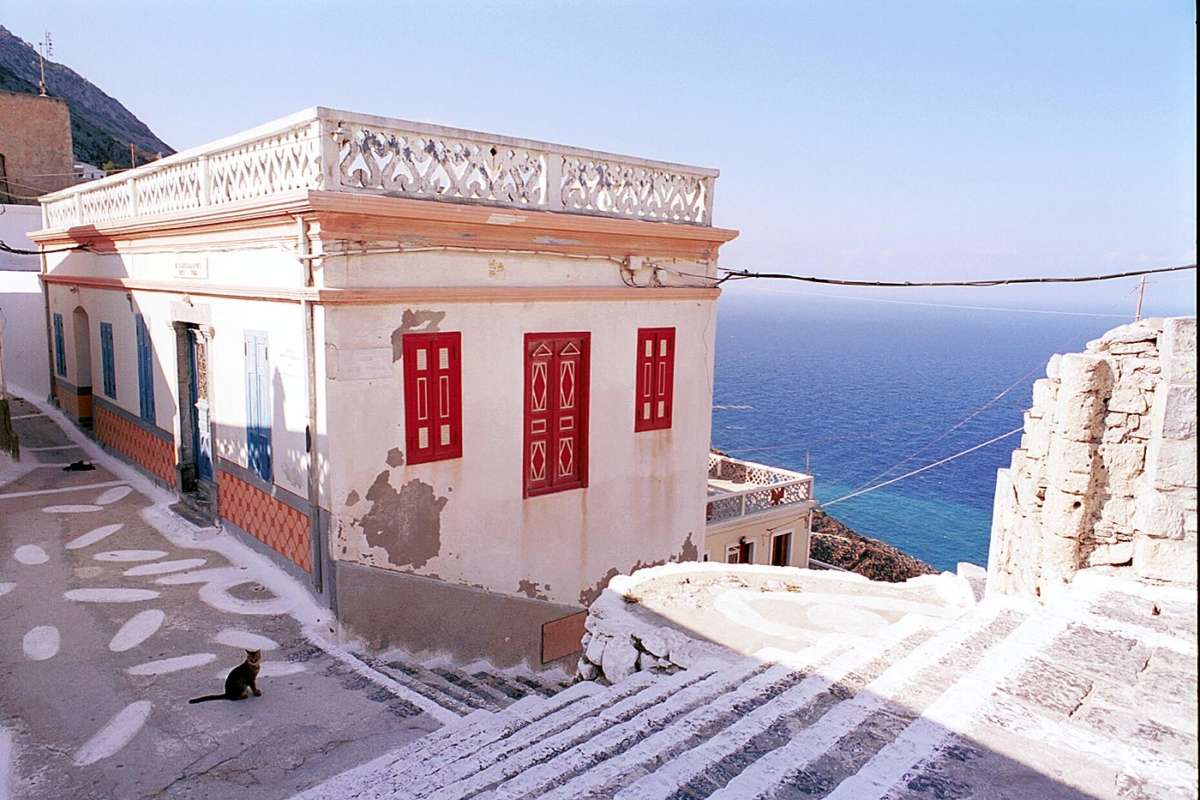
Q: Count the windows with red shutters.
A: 3